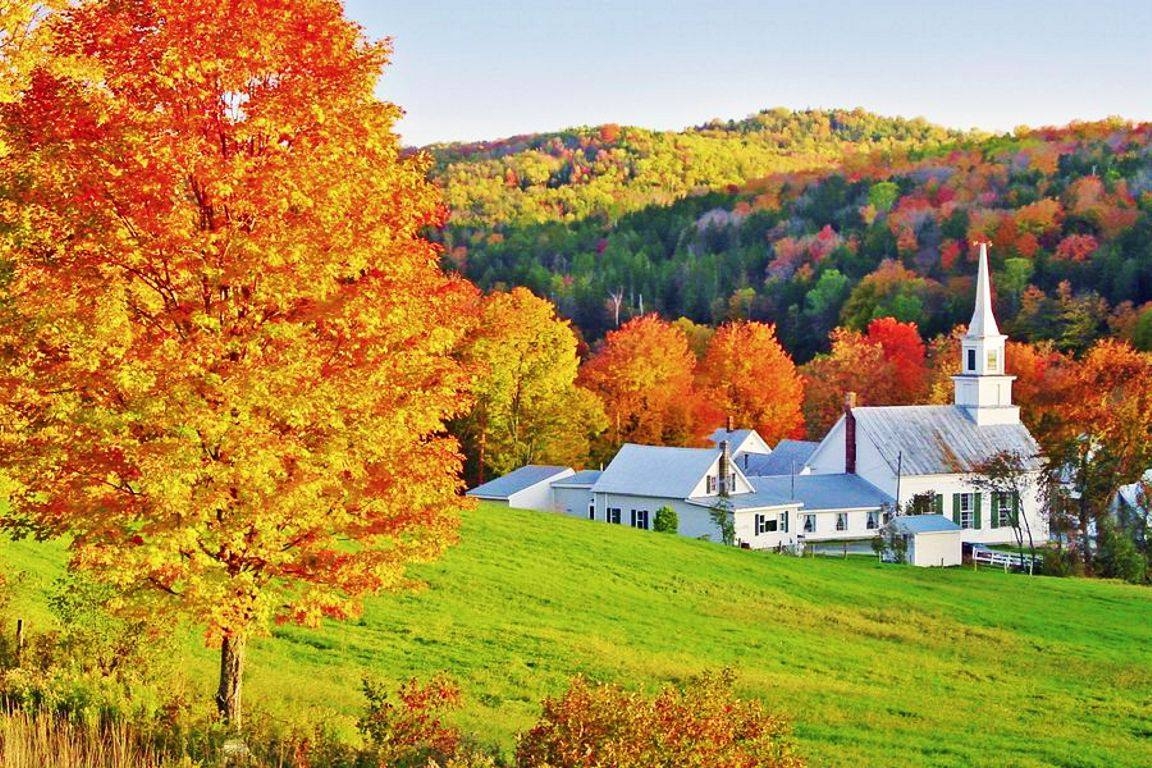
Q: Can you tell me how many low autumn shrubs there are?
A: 2